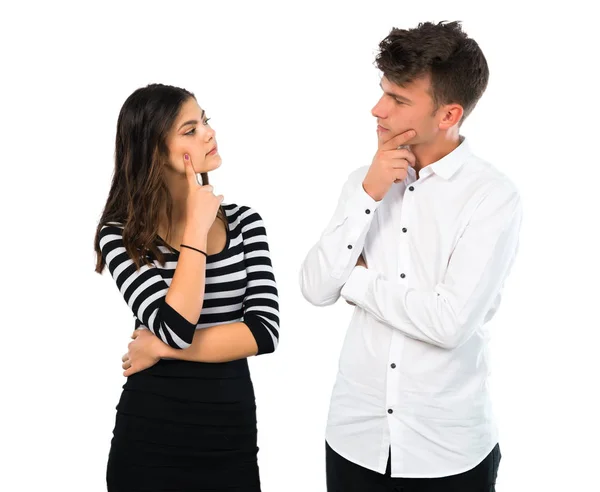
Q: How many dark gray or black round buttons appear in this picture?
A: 7